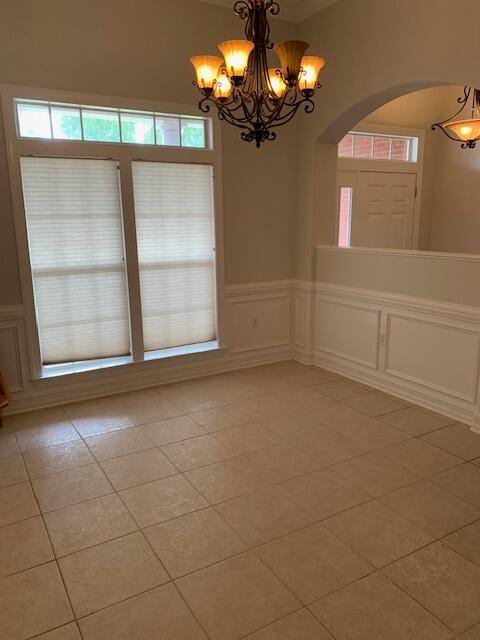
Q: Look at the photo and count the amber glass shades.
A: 7